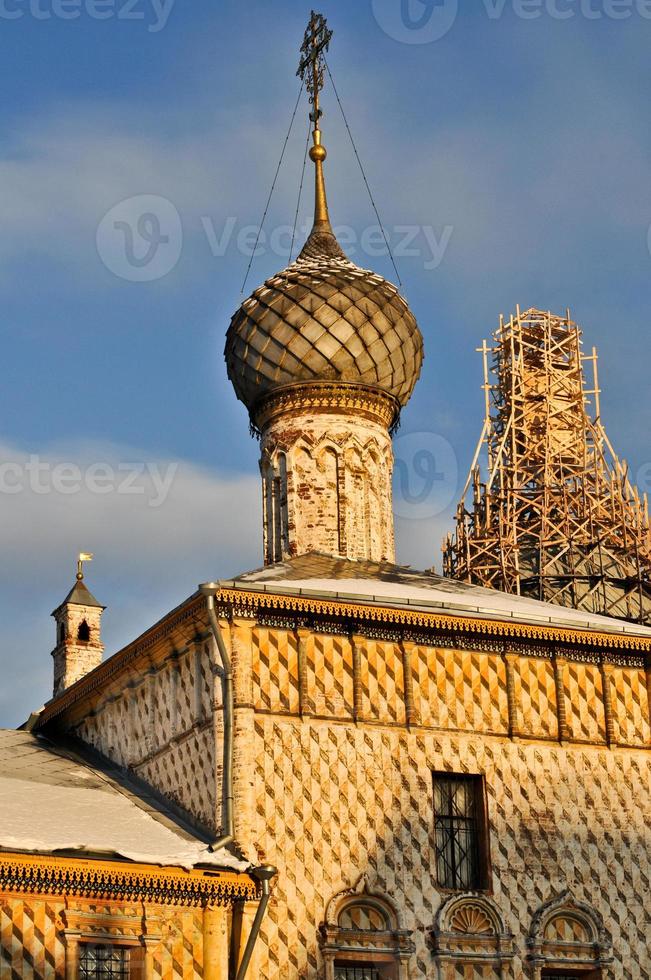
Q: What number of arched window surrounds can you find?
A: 3